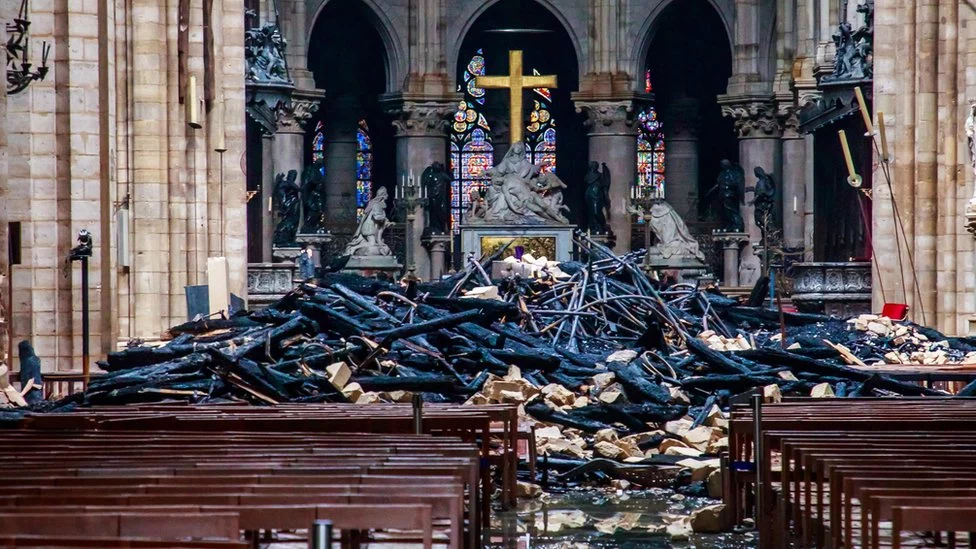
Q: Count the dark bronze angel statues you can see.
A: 6